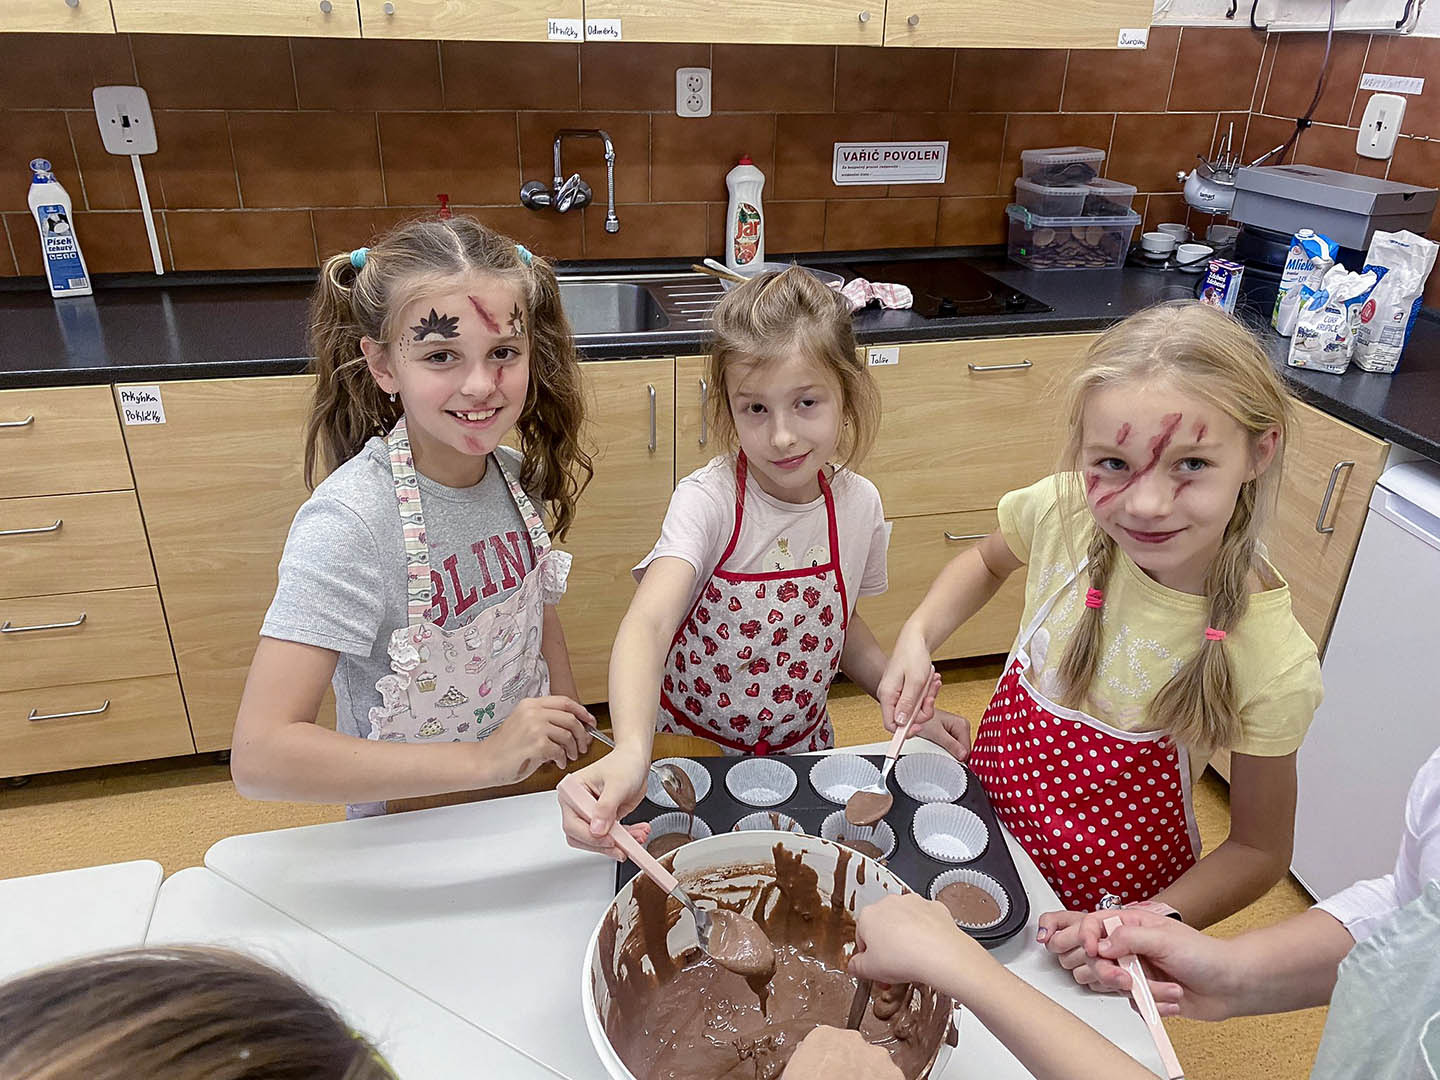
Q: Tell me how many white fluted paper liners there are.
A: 9